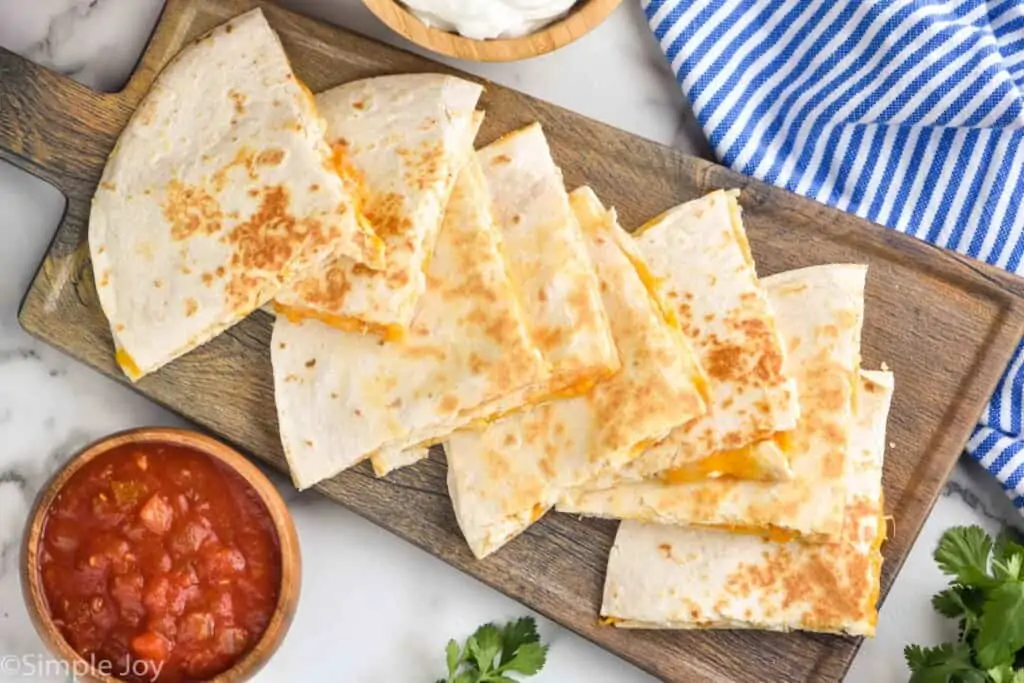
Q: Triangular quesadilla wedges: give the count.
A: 8